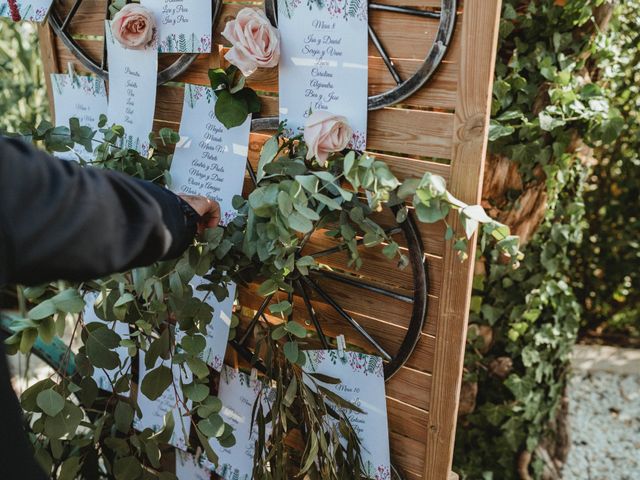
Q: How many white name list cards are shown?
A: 12